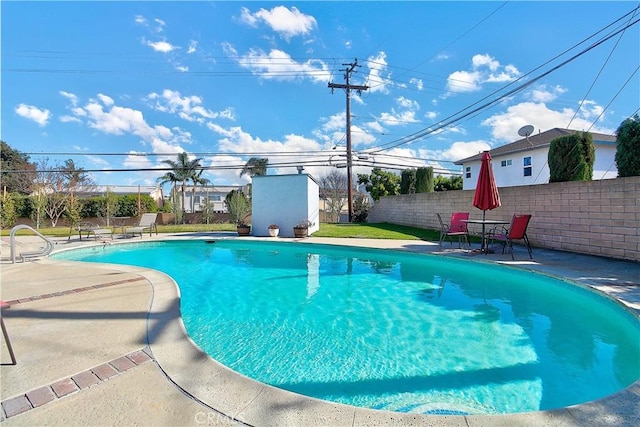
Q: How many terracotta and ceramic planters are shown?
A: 3